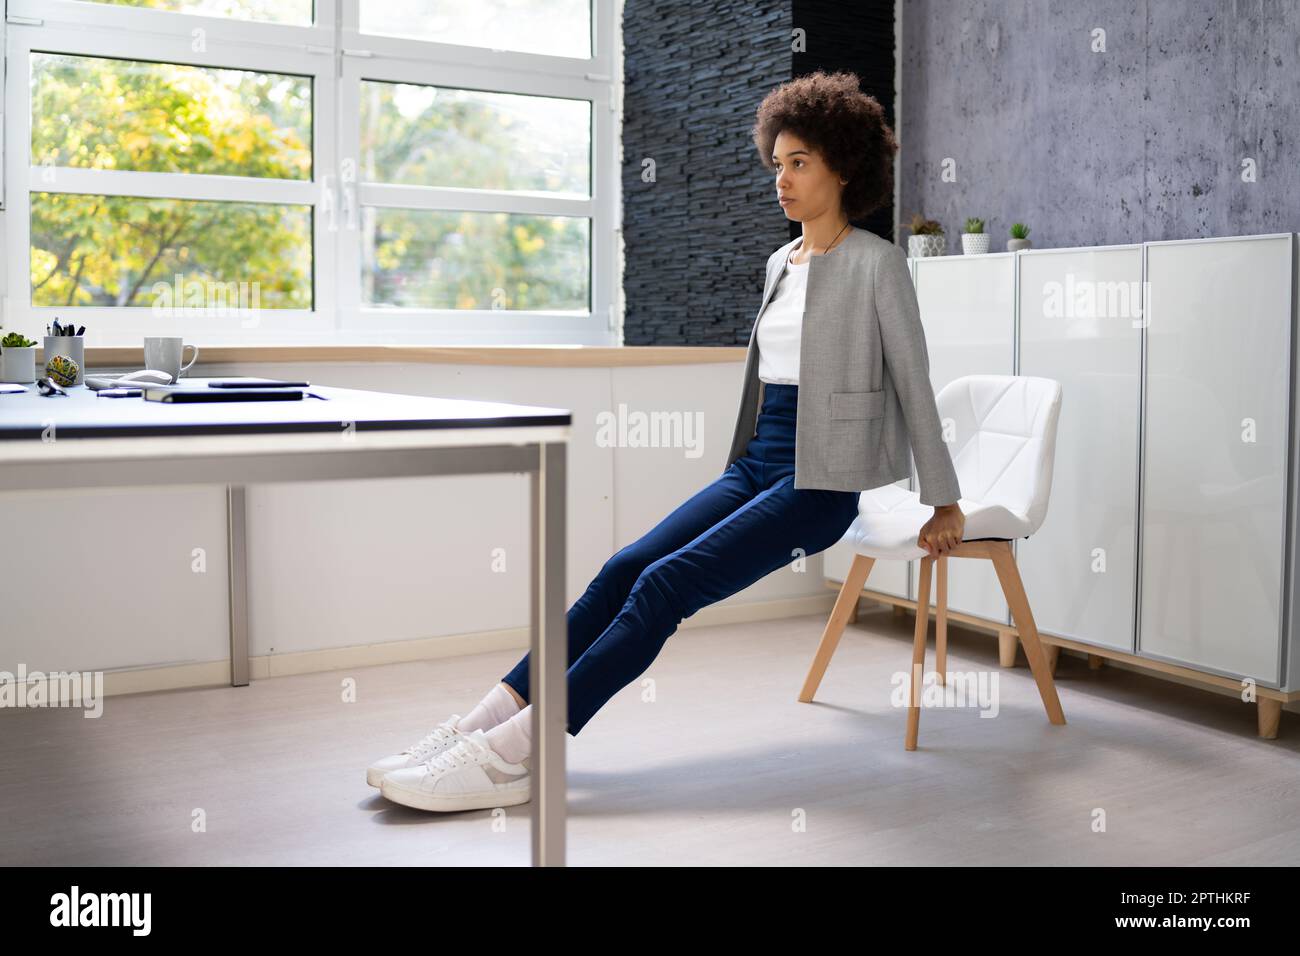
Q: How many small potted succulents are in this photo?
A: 4